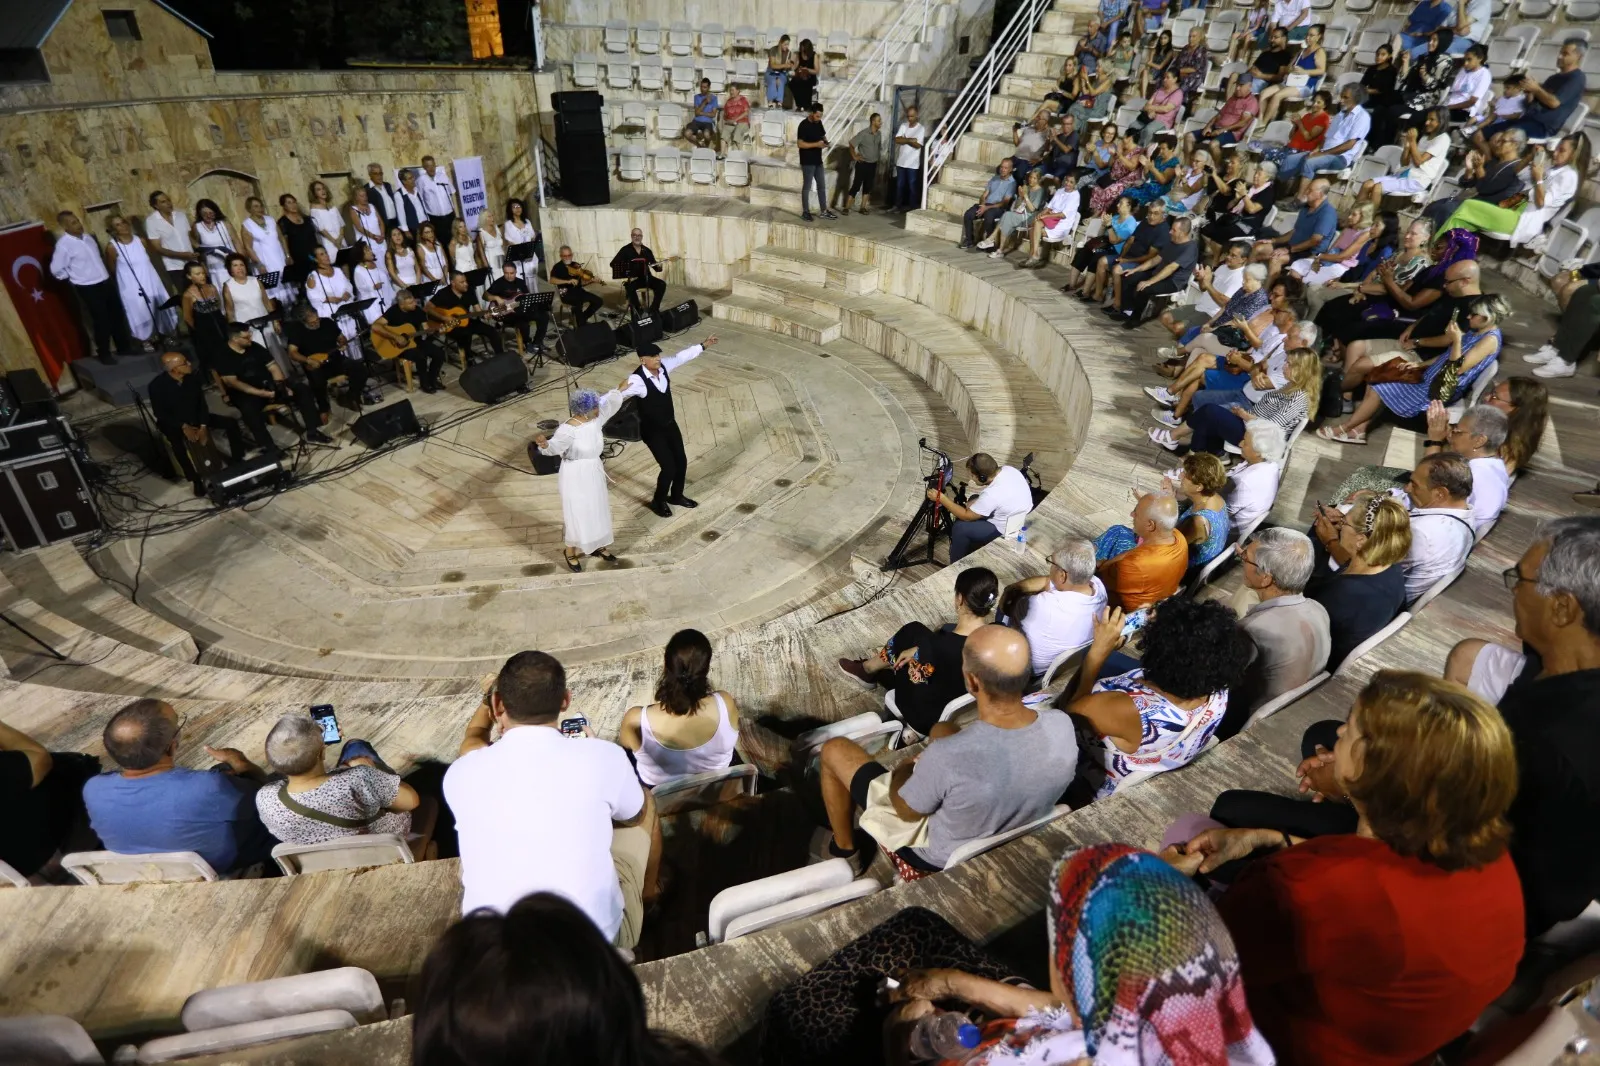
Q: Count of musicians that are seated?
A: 8